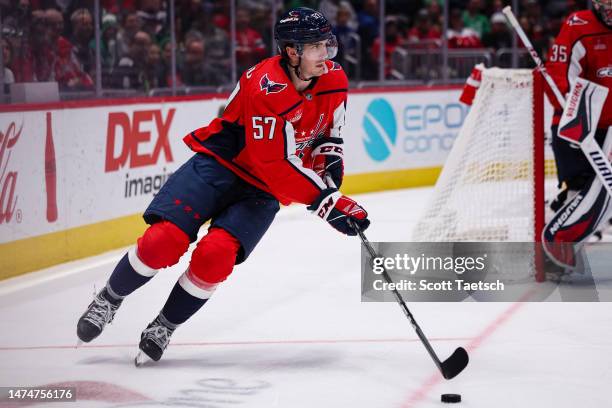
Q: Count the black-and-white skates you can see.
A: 2